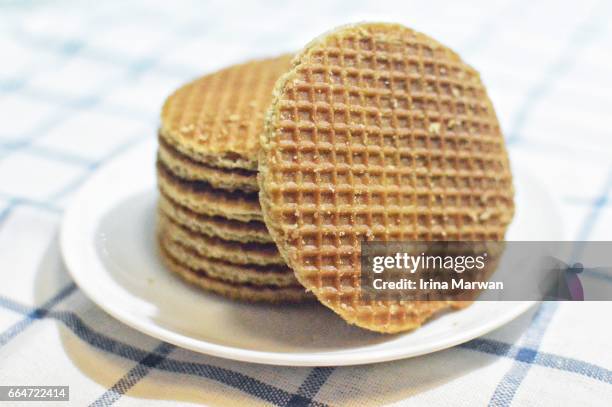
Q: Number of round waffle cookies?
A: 8